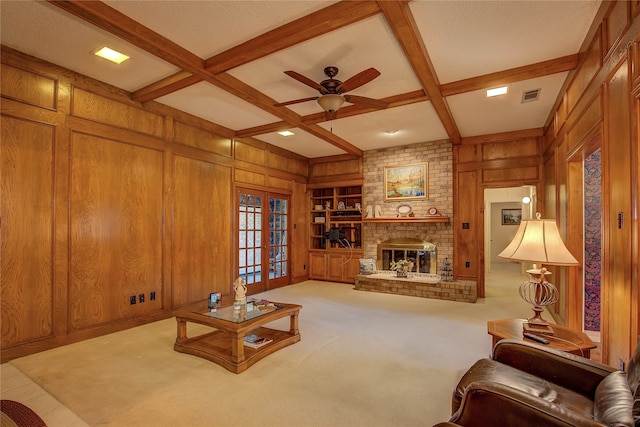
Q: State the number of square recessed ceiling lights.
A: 3